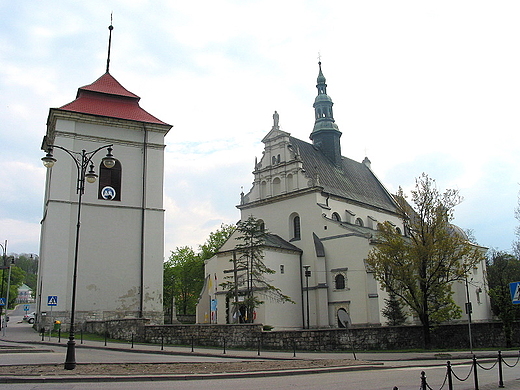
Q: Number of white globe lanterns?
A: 3